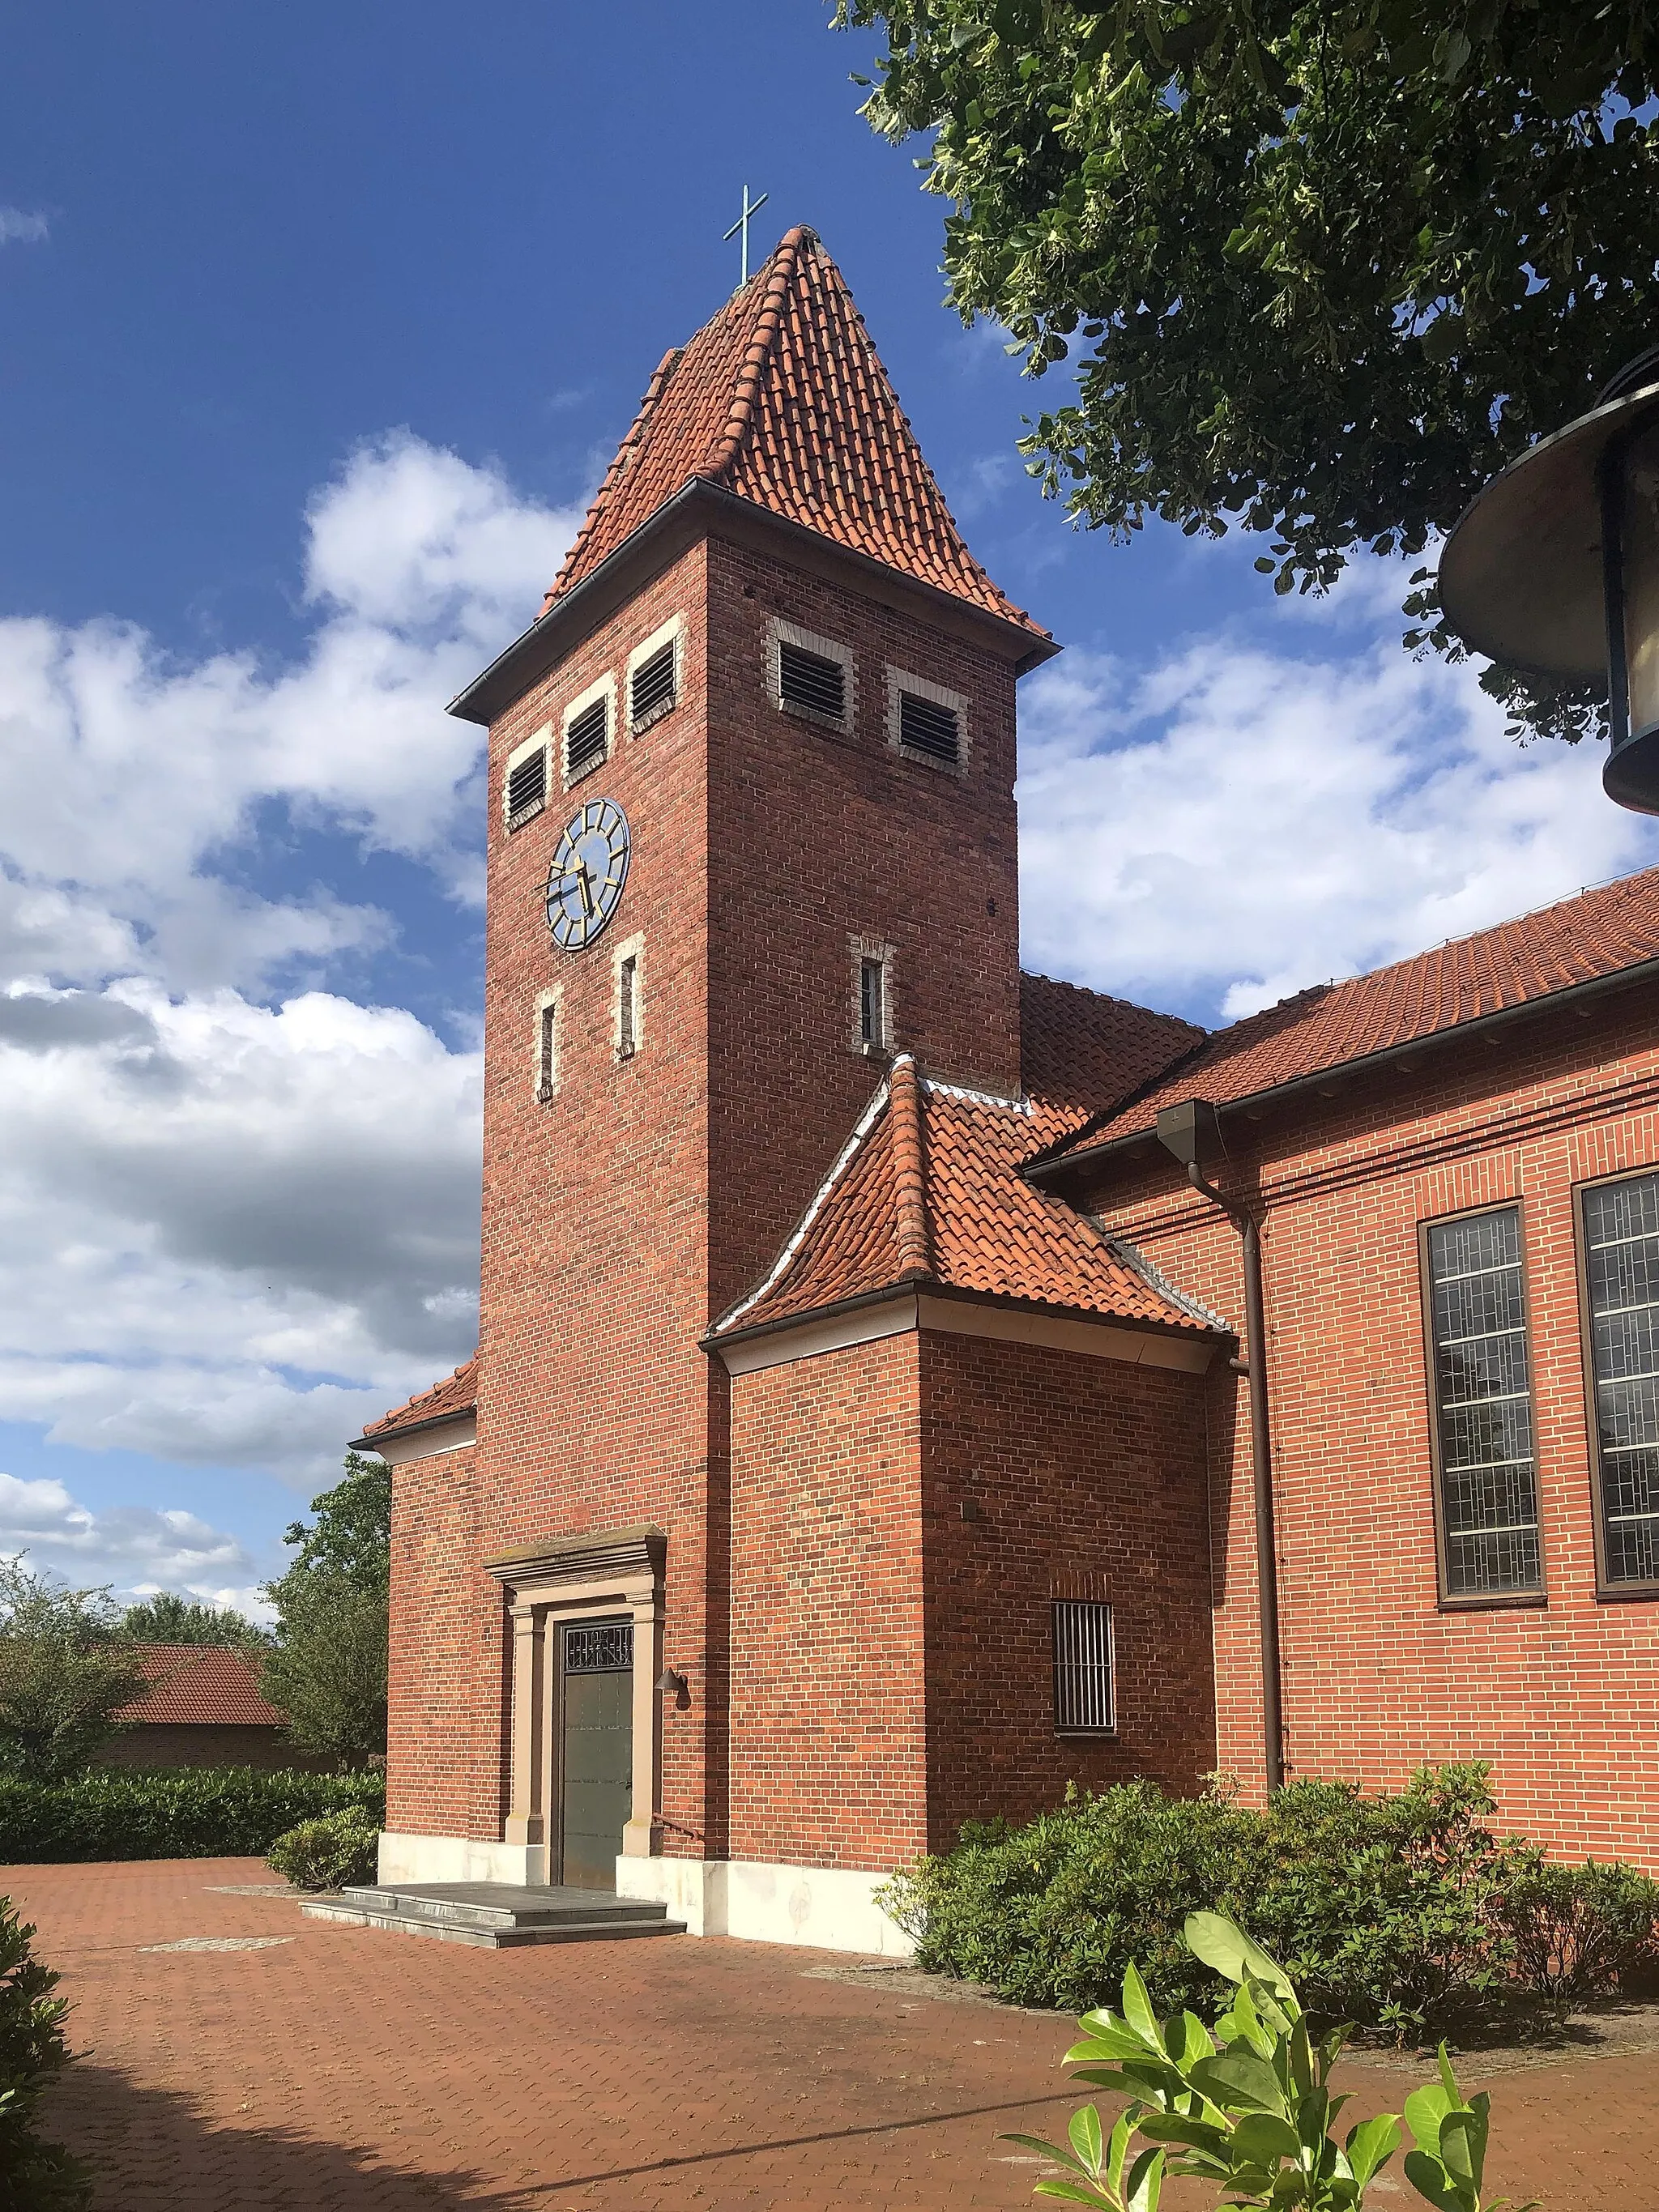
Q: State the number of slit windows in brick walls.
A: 3